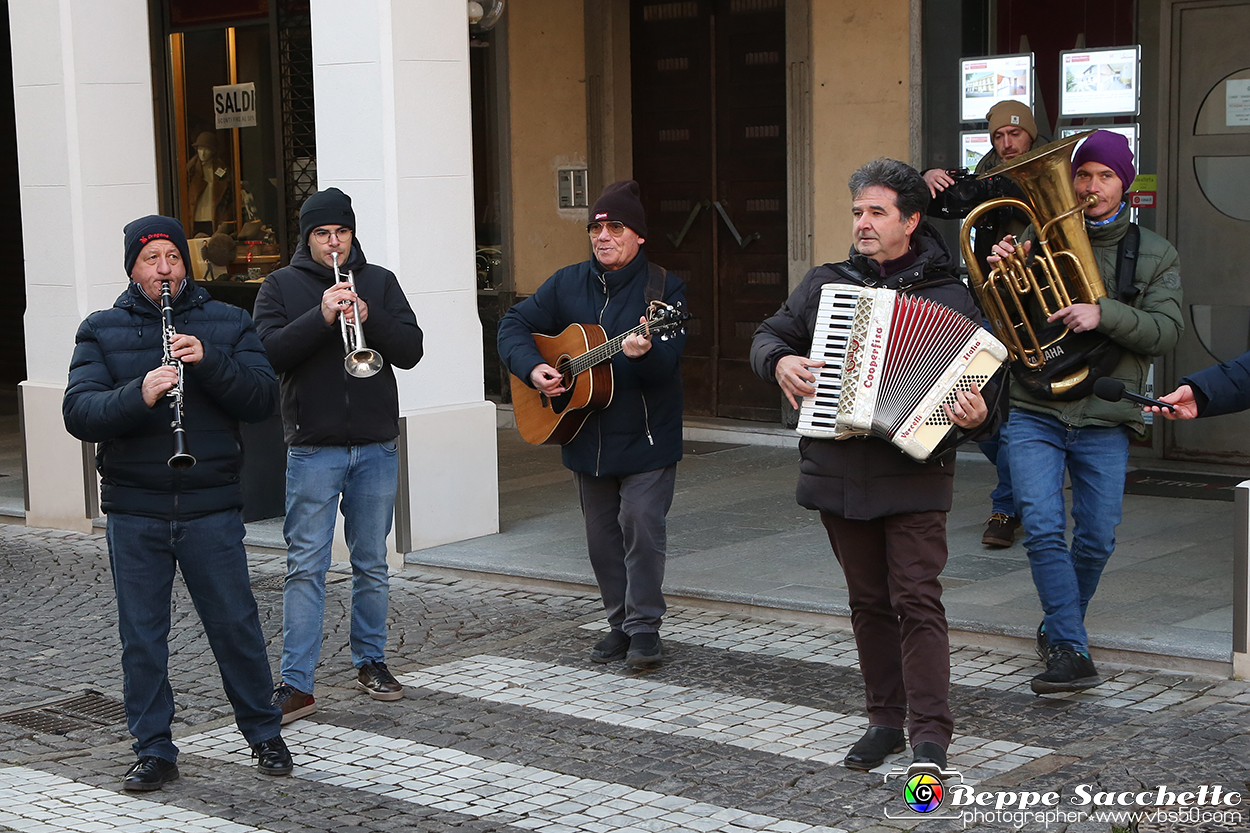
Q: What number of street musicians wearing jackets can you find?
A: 5